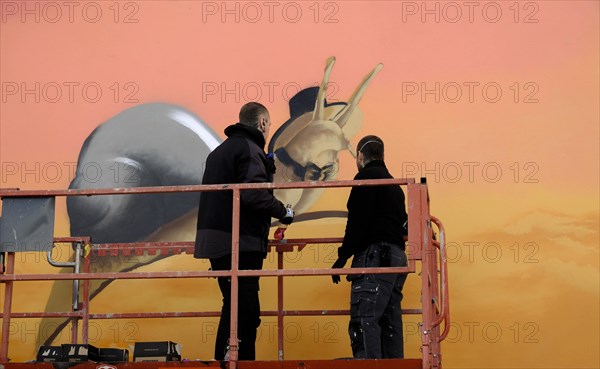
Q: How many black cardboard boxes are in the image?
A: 4